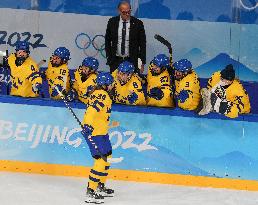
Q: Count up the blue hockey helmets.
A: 7